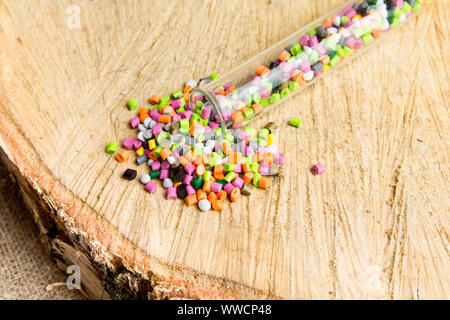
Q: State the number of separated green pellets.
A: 3